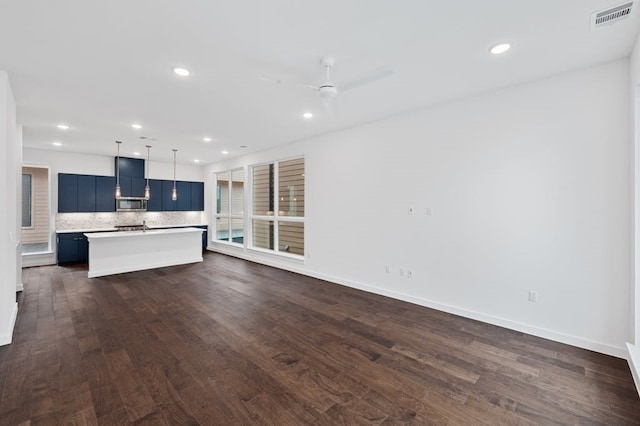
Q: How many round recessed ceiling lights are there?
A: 10